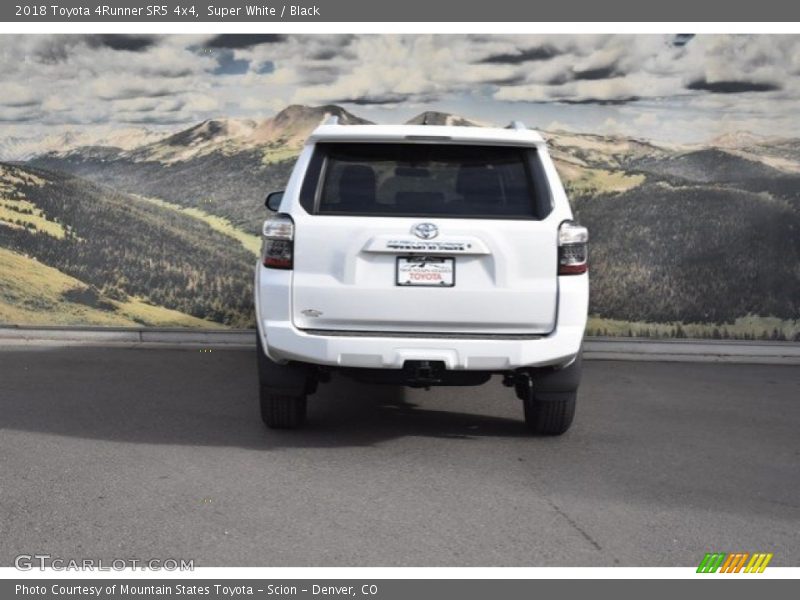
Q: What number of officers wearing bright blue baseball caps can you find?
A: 0